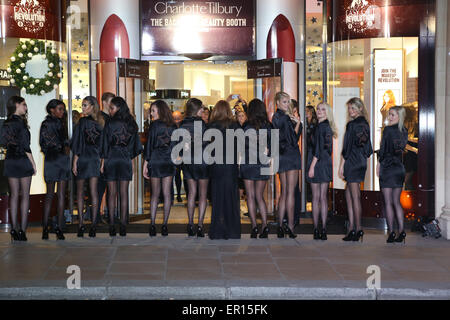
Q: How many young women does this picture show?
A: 12